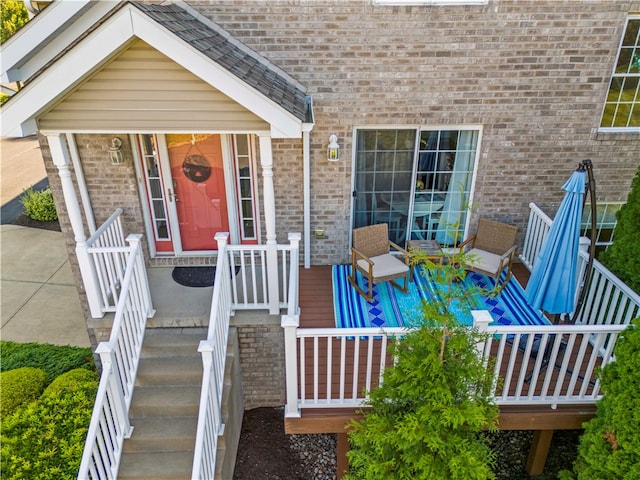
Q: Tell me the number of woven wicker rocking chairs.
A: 2